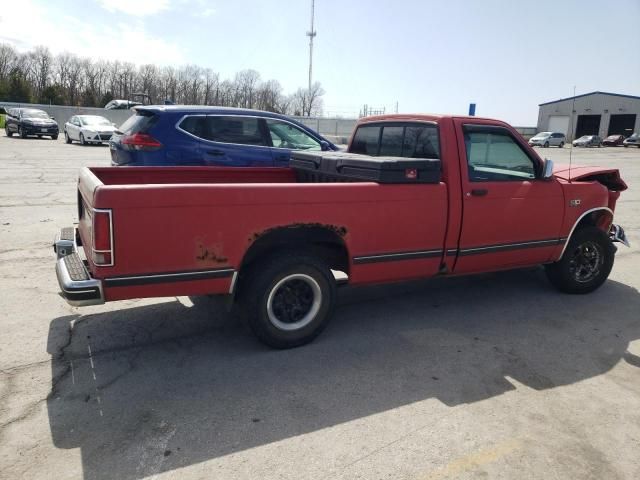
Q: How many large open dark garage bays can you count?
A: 2